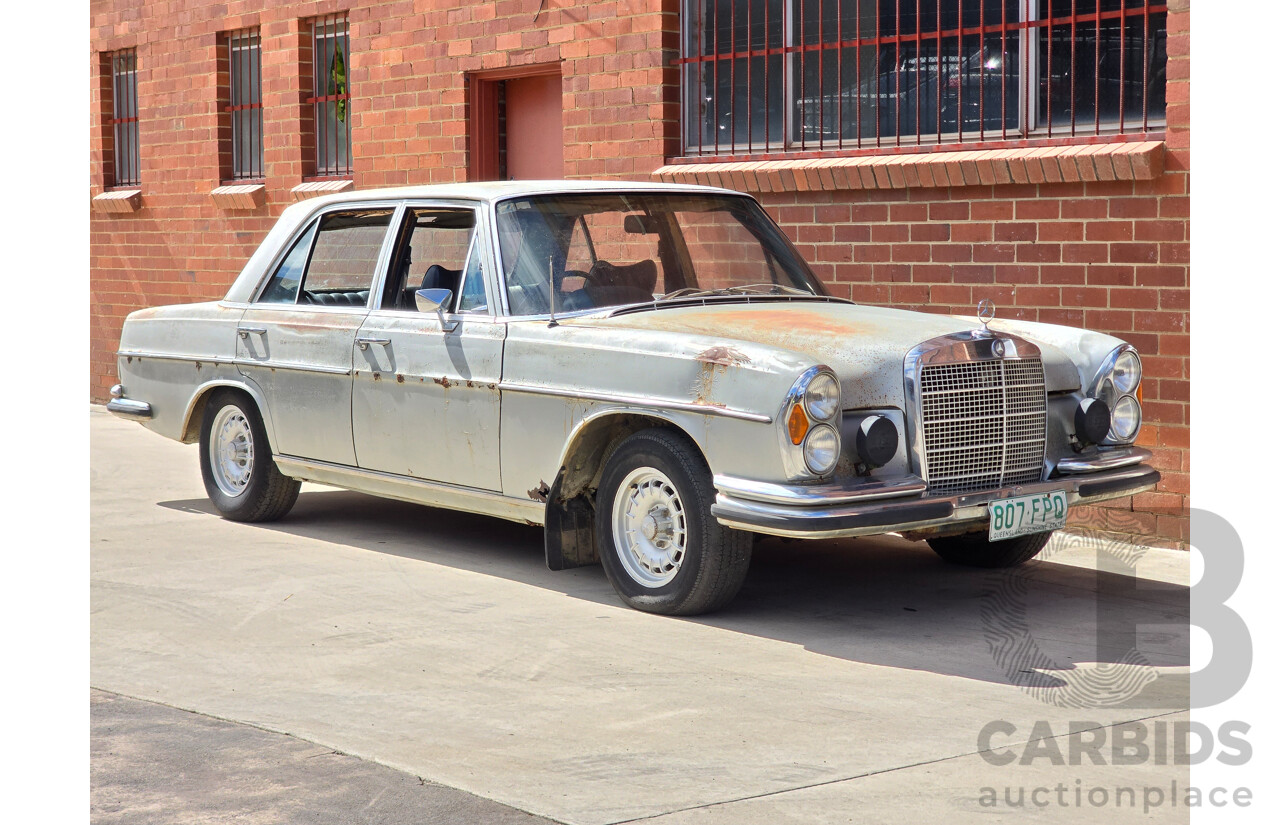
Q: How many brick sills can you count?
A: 4